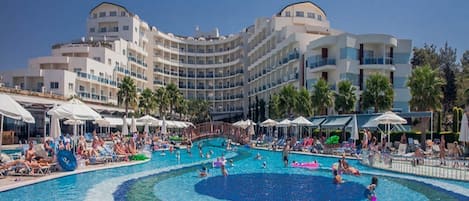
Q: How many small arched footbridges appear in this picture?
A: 1